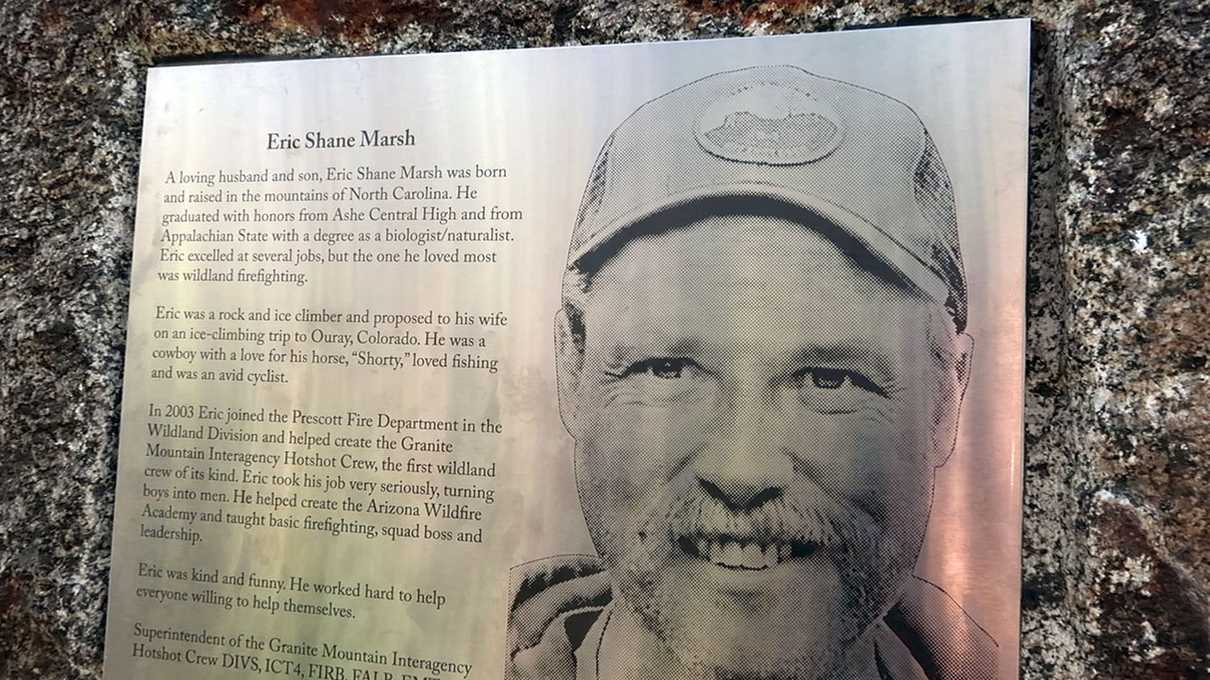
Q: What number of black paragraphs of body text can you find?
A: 5